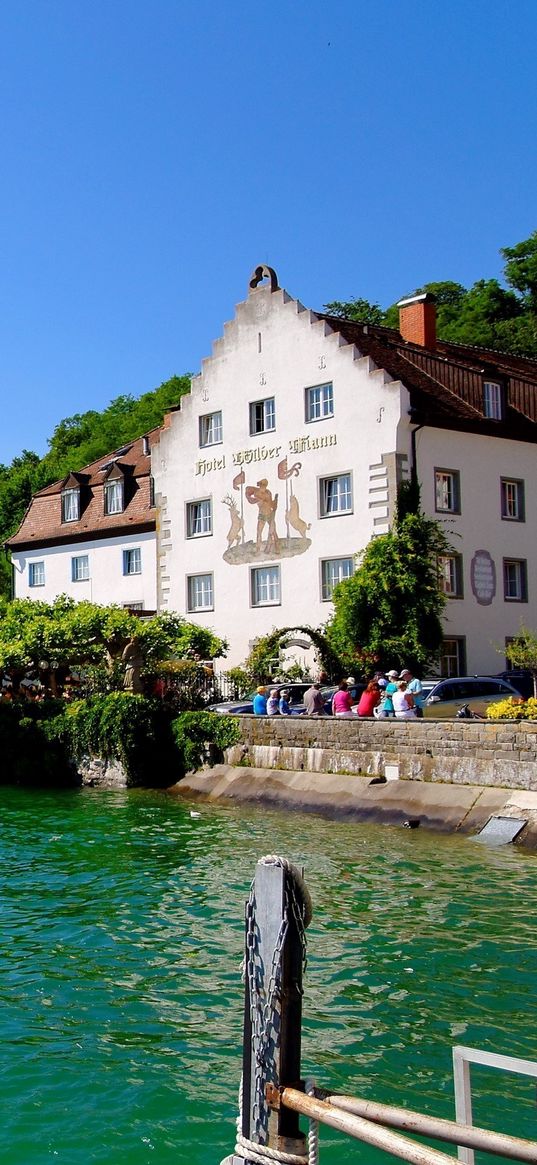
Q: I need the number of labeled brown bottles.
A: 0